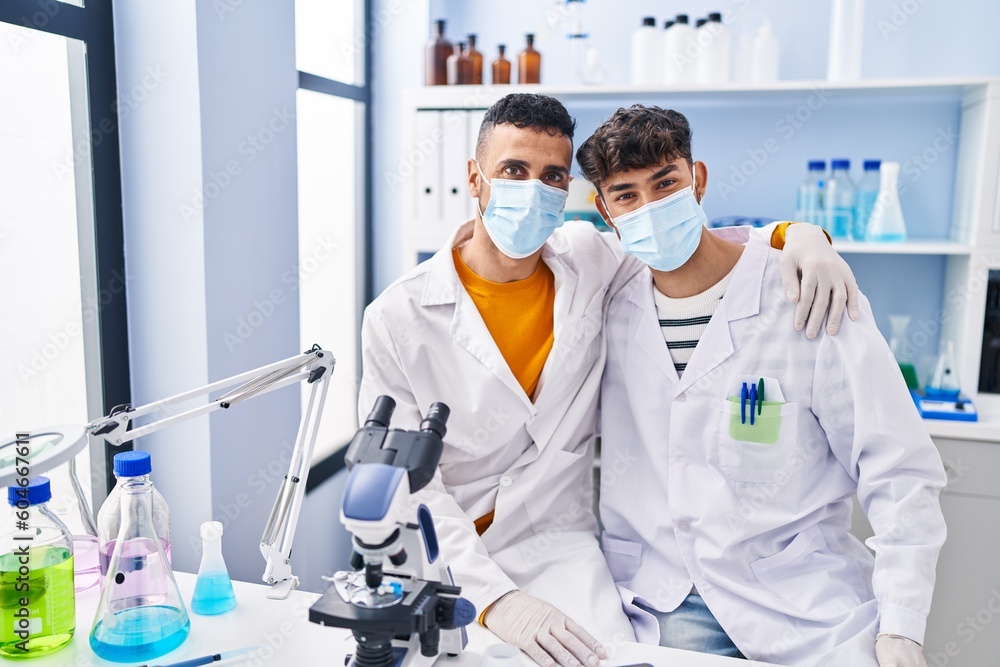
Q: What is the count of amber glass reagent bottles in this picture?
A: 5